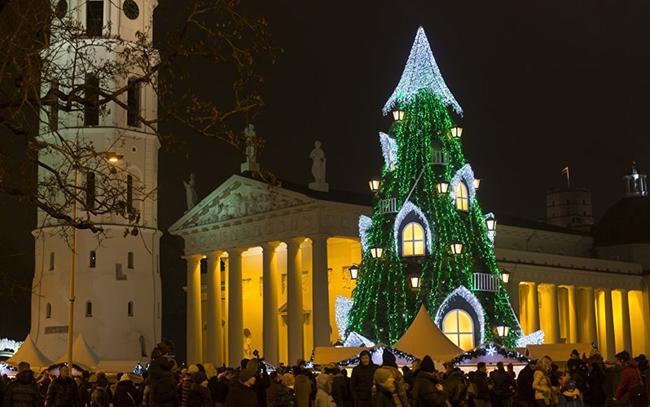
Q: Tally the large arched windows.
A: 3